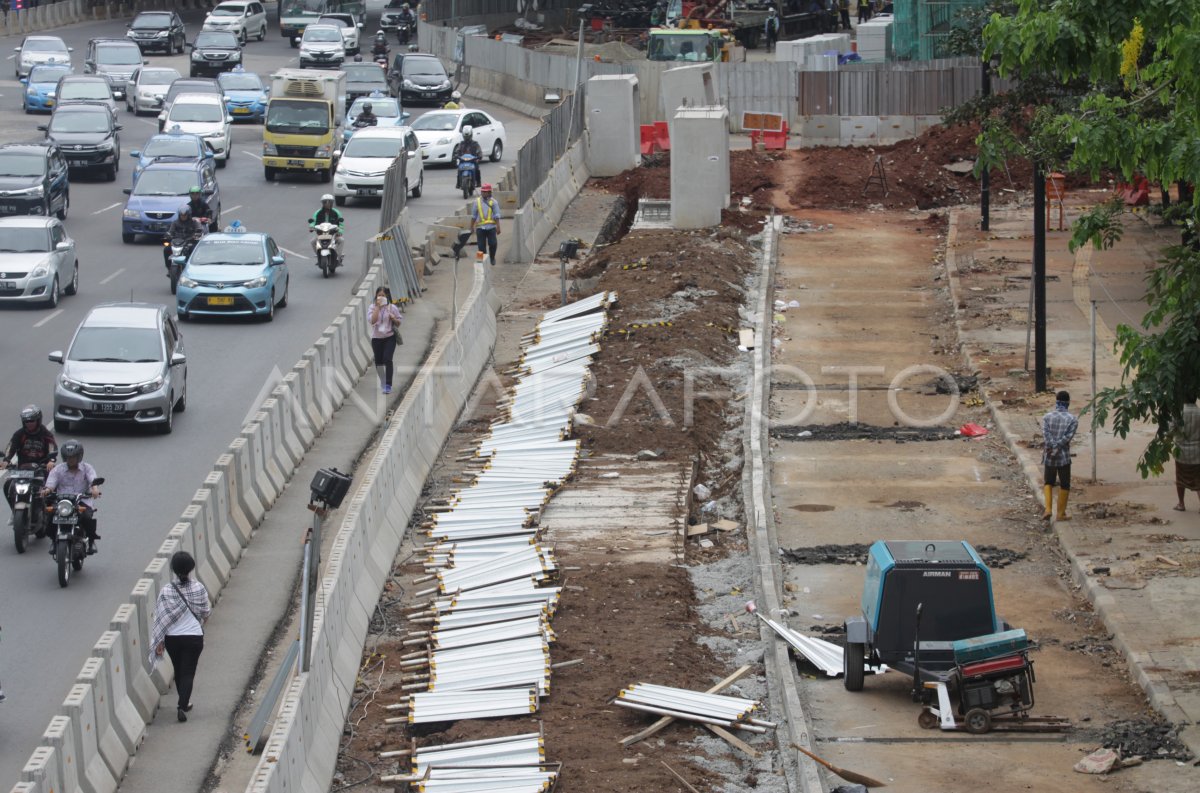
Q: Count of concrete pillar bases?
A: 3